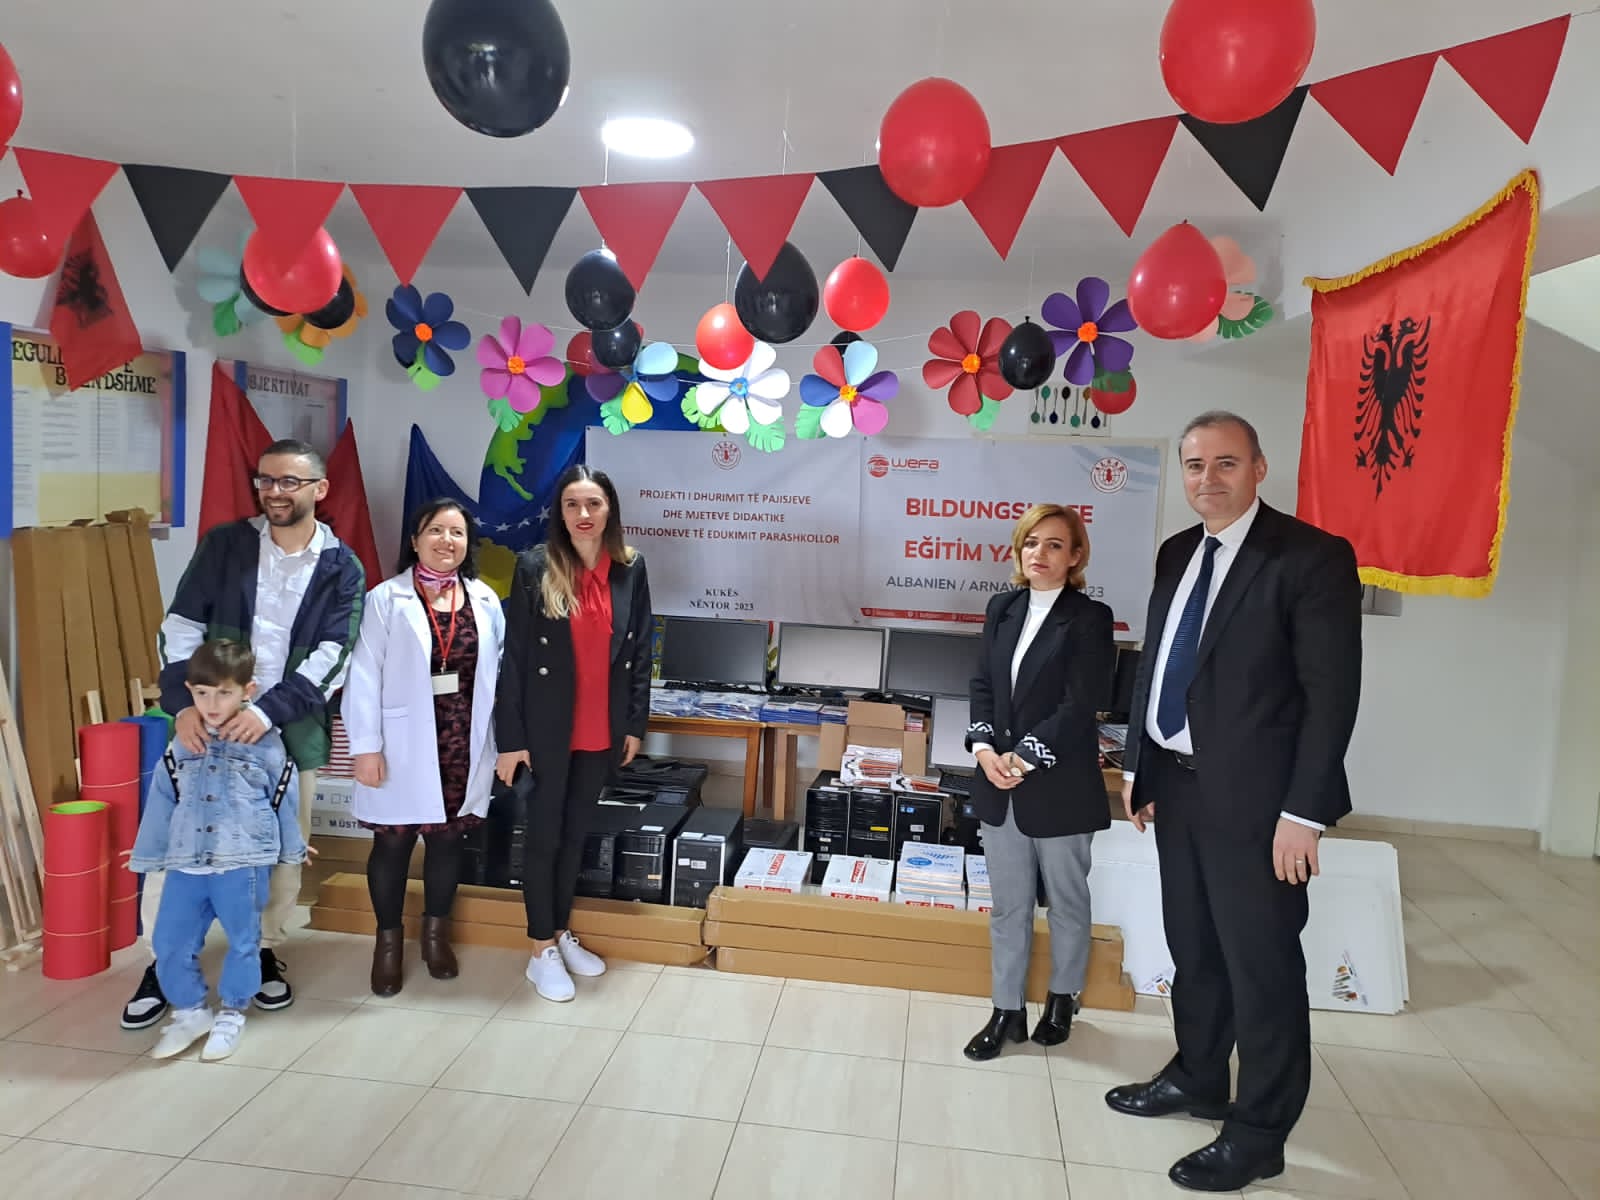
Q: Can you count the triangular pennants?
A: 13